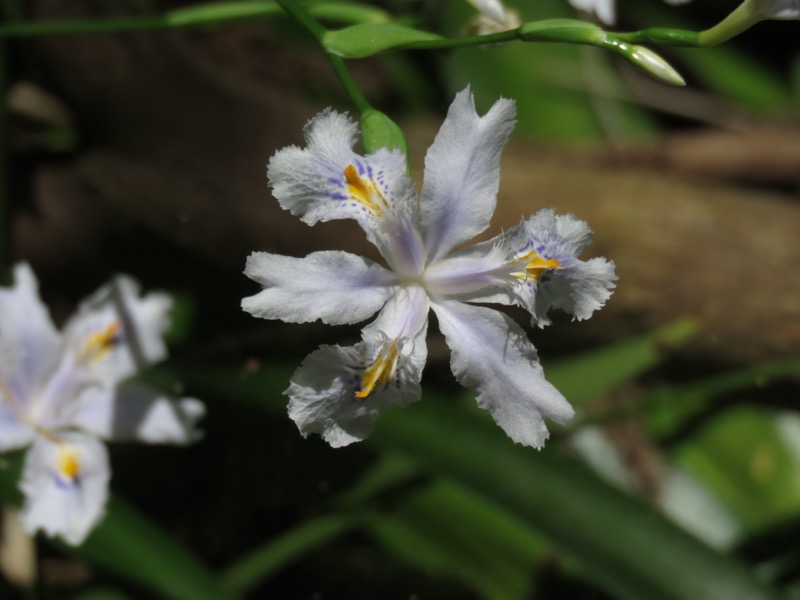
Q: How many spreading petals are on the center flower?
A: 6